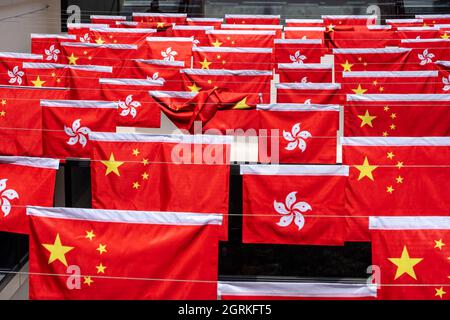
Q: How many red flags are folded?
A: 1